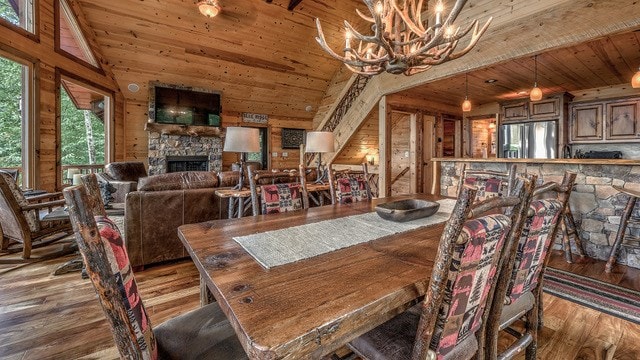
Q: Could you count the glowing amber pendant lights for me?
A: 3